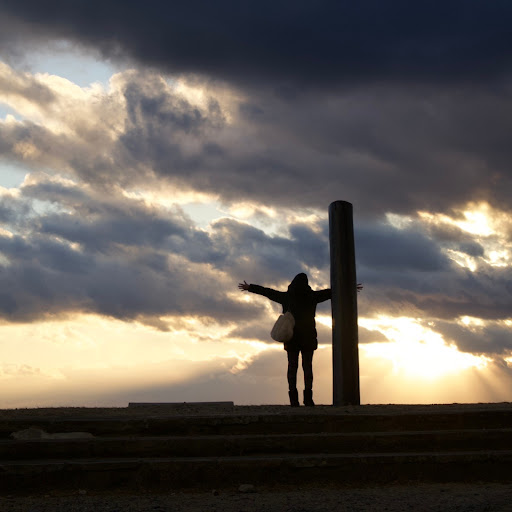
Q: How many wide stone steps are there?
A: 3